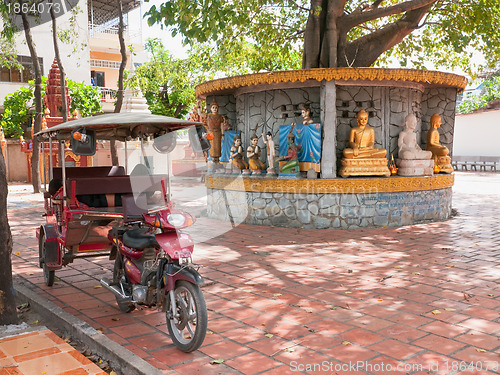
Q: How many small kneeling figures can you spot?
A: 3